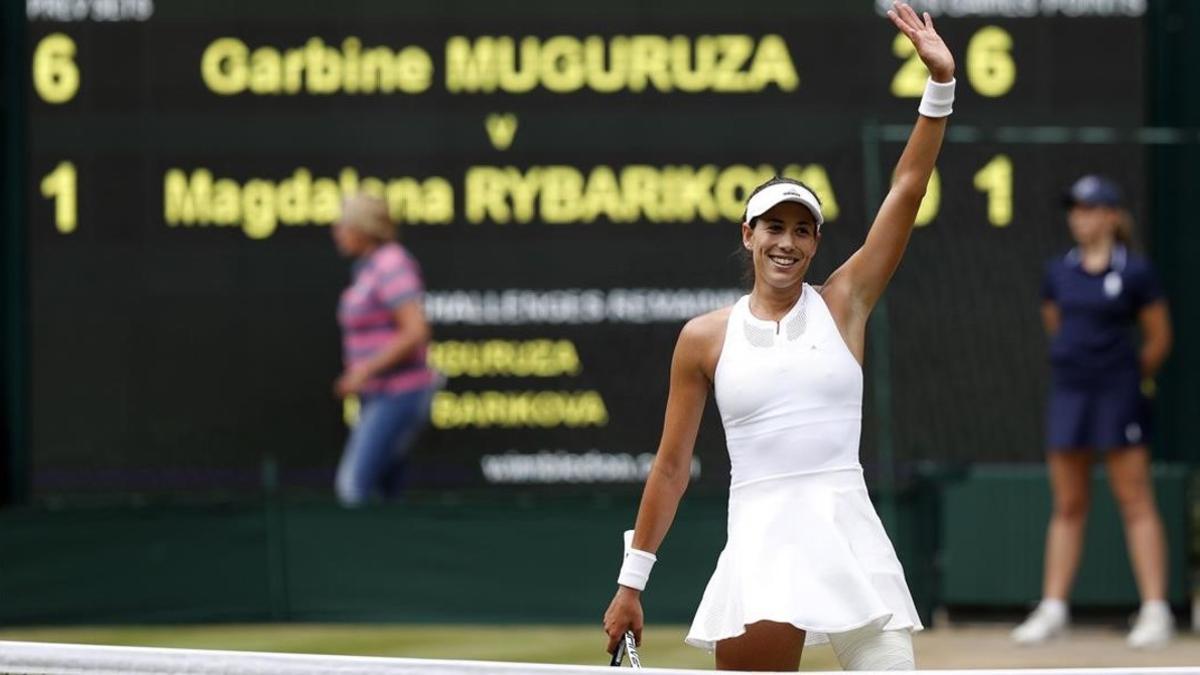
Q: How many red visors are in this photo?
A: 0